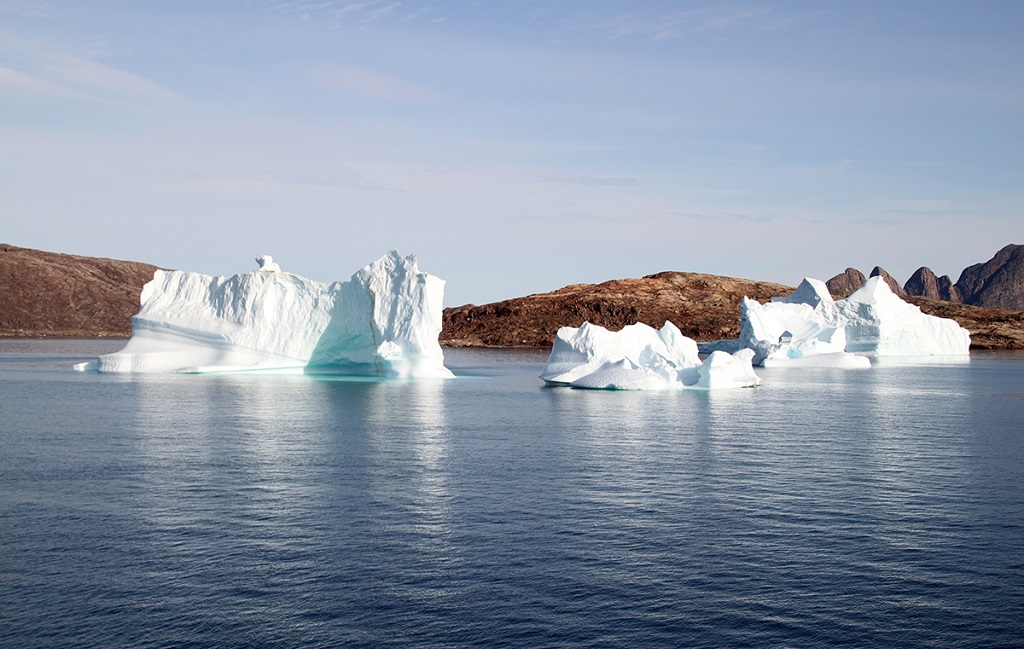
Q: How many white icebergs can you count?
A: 3